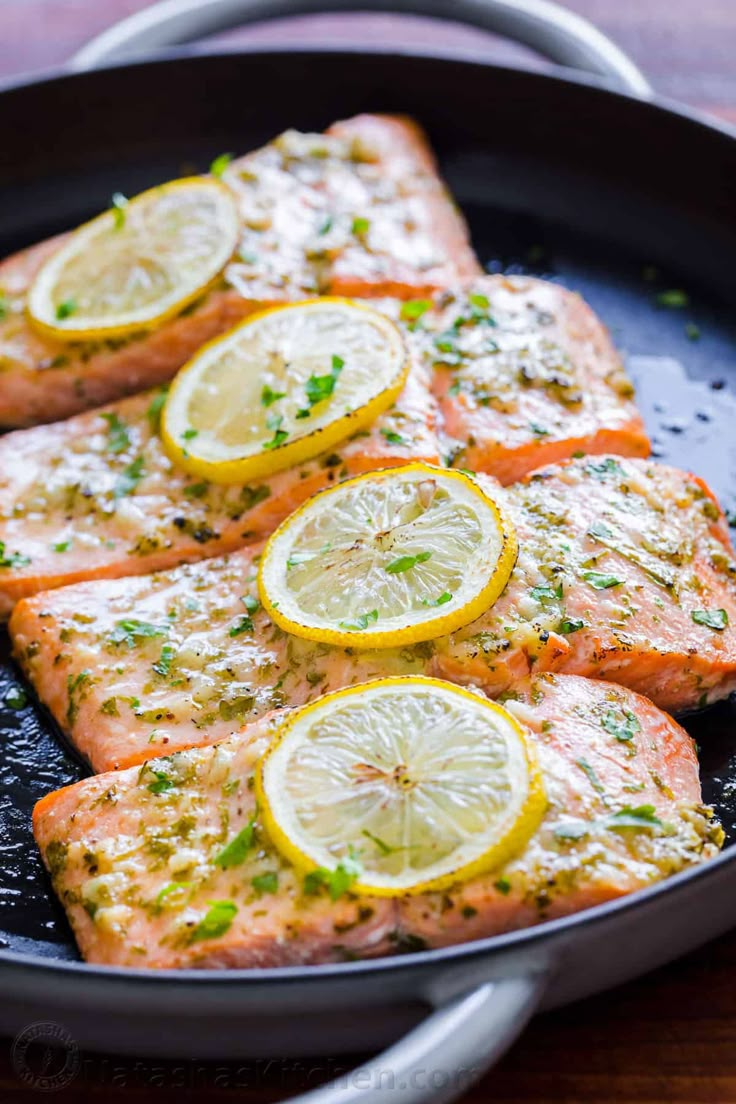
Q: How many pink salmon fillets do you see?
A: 4